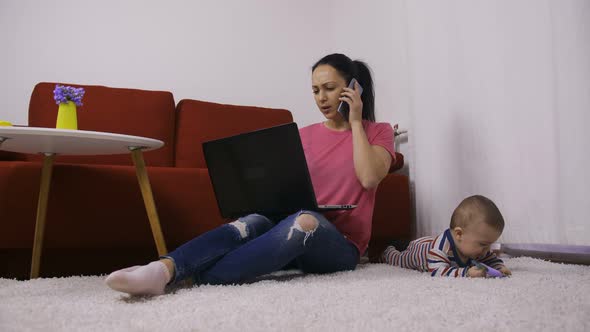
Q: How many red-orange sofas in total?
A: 1